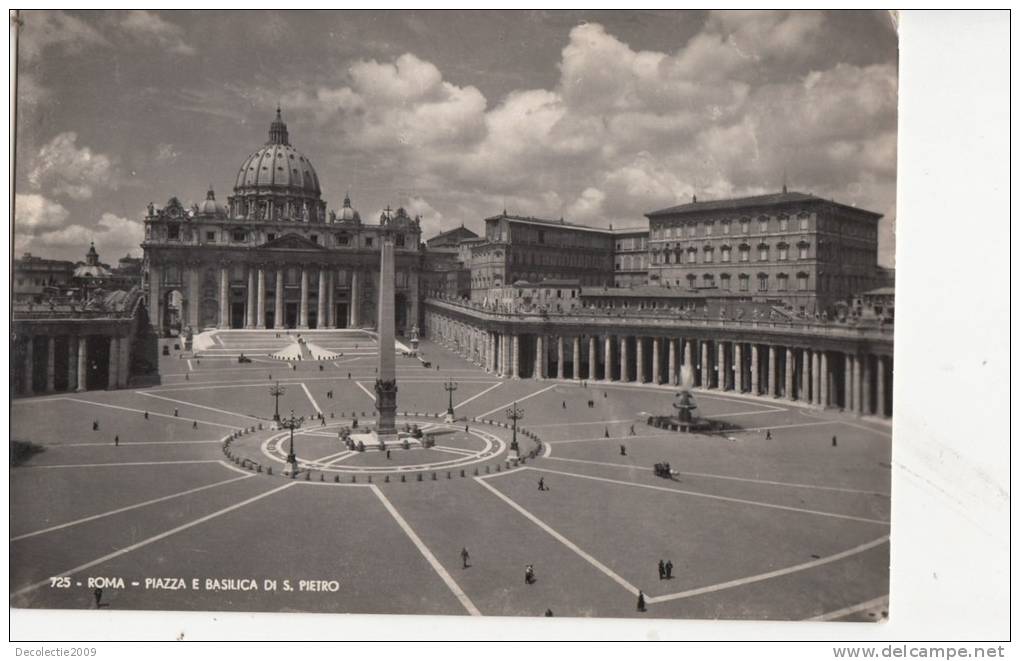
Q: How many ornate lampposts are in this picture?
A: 4